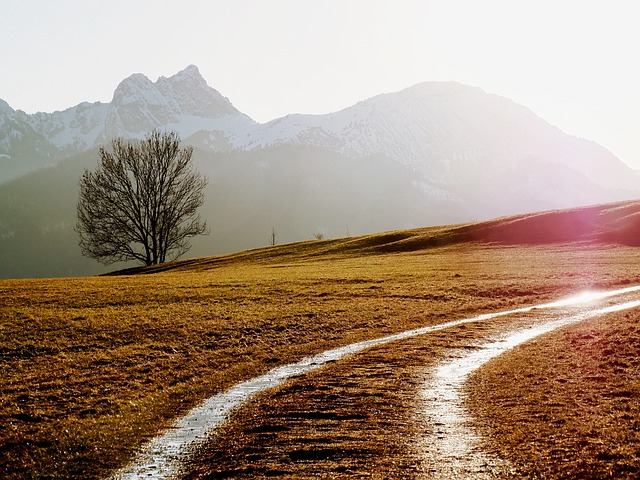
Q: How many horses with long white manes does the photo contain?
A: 0